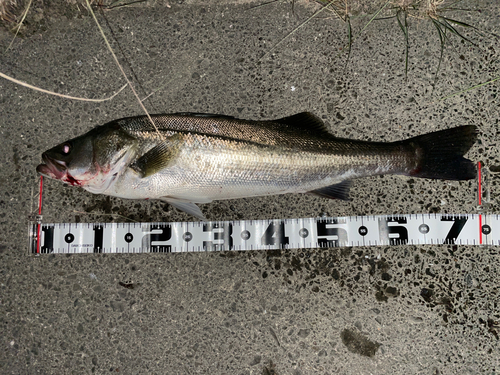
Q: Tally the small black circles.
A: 8